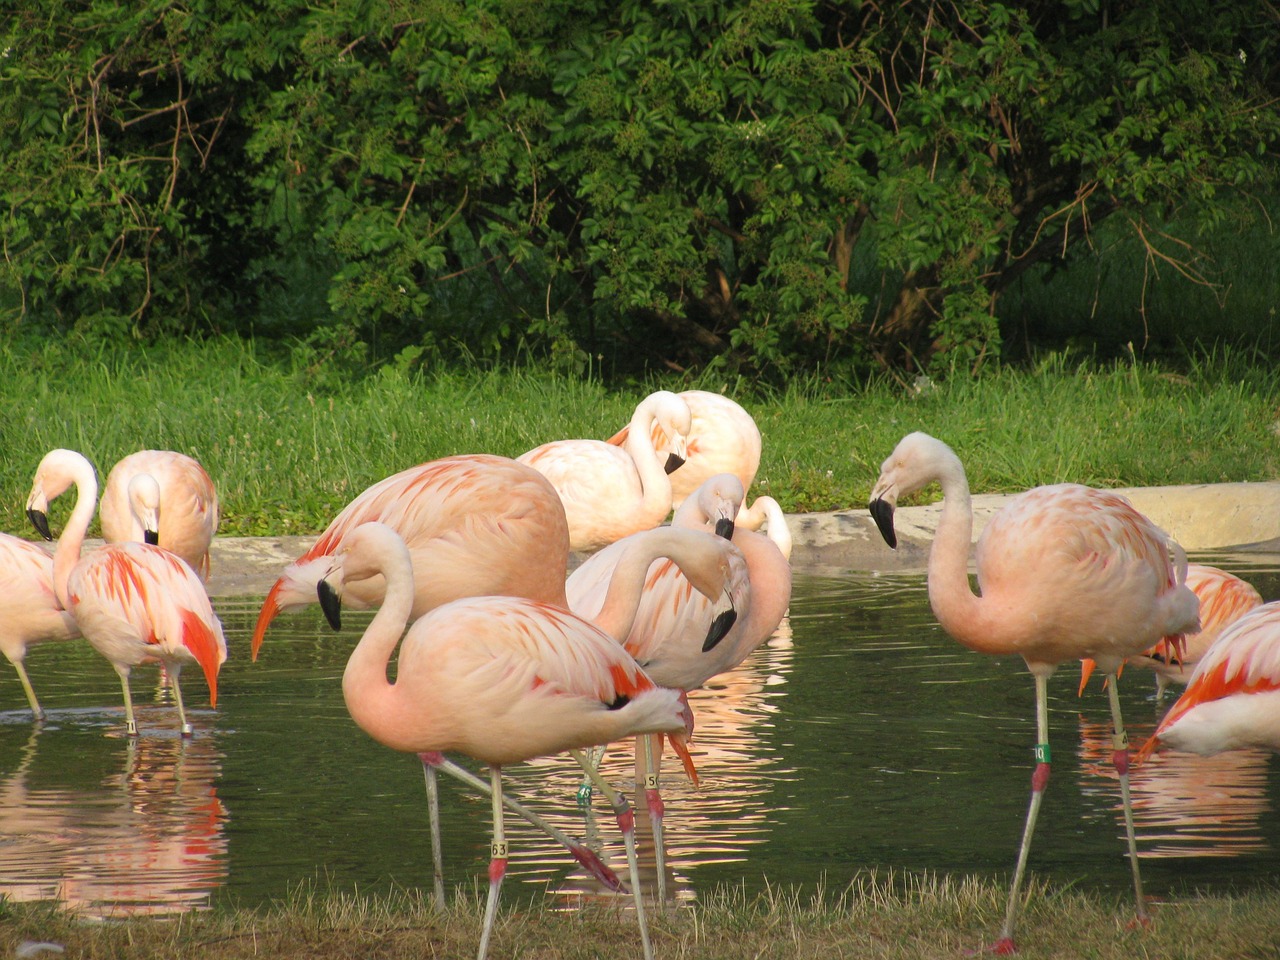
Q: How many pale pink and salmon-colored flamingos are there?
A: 11